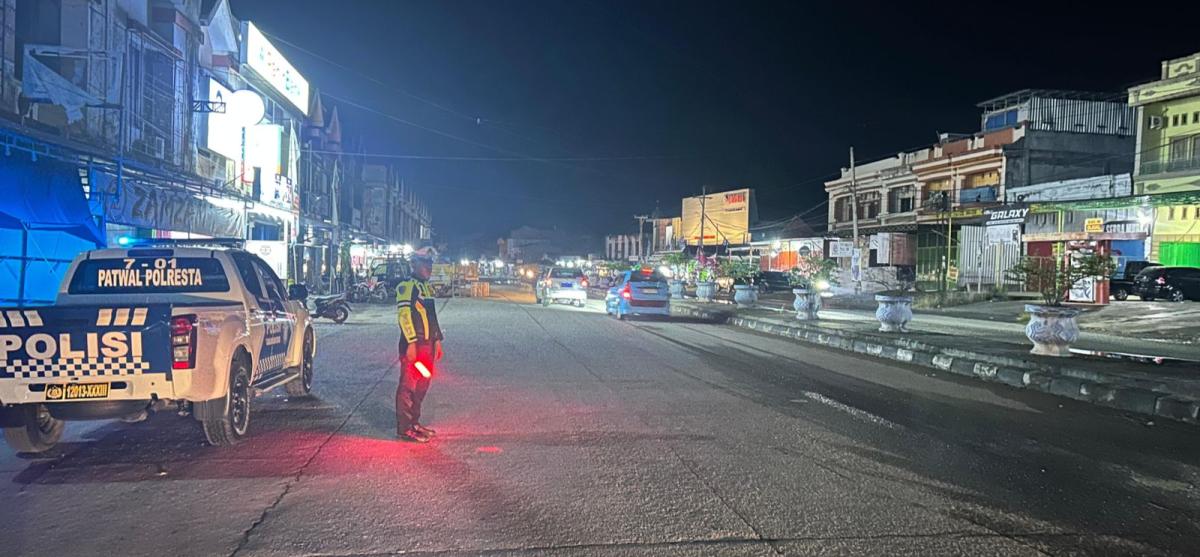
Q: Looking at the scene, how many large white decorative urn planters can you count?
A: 6